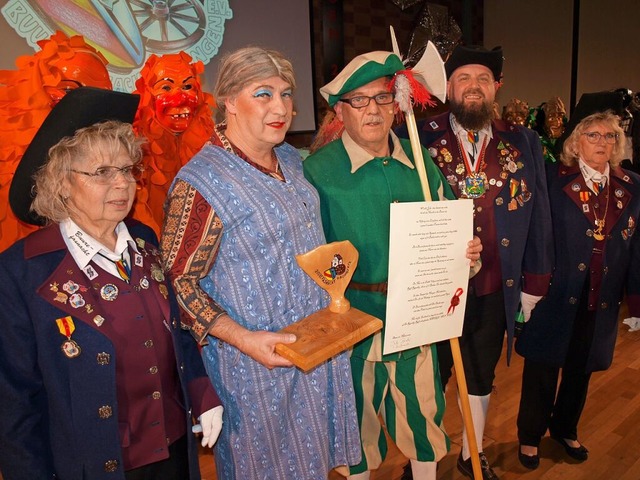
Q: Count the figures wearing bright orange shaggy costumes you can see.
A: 2